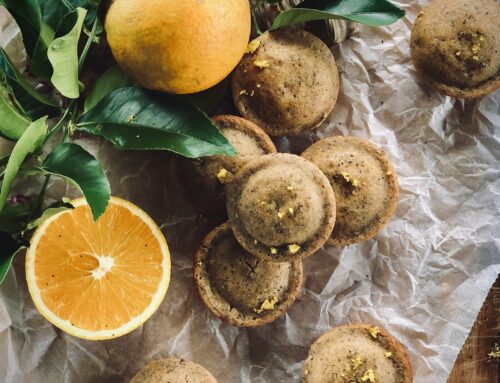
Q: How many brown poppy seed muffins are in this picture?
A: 8